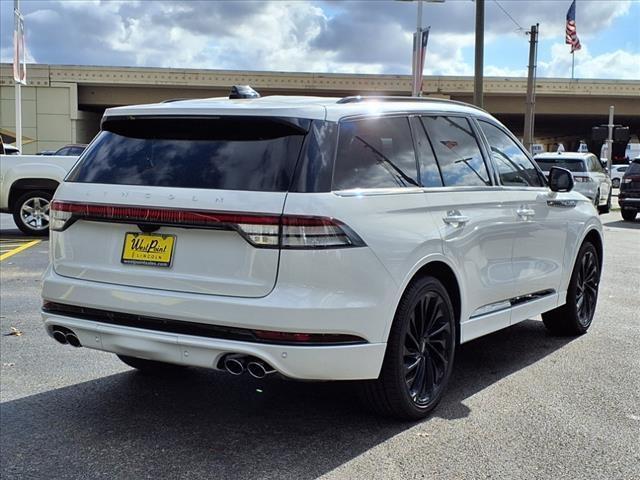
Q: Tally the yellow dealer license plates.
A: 1